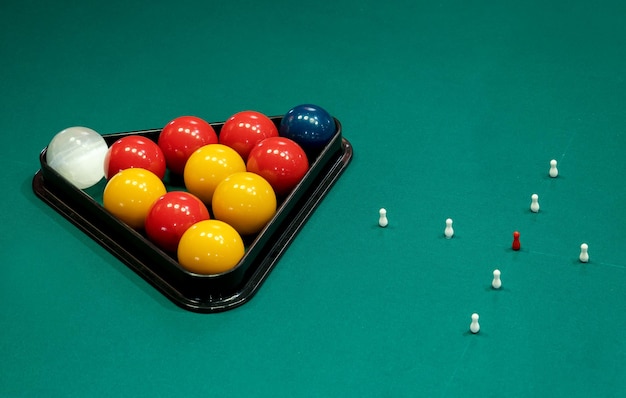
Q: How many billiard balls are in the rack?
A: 11